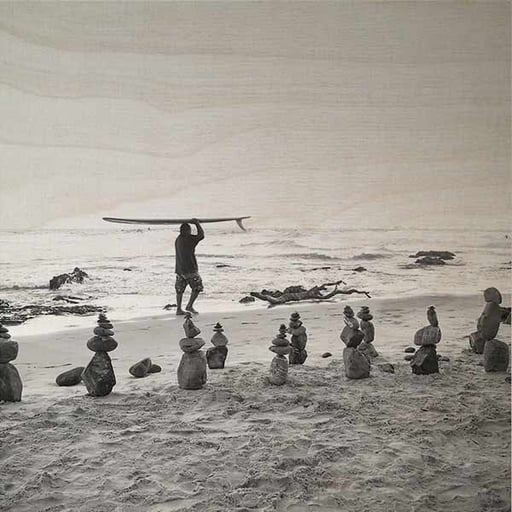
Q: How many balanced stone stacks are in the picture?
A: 10